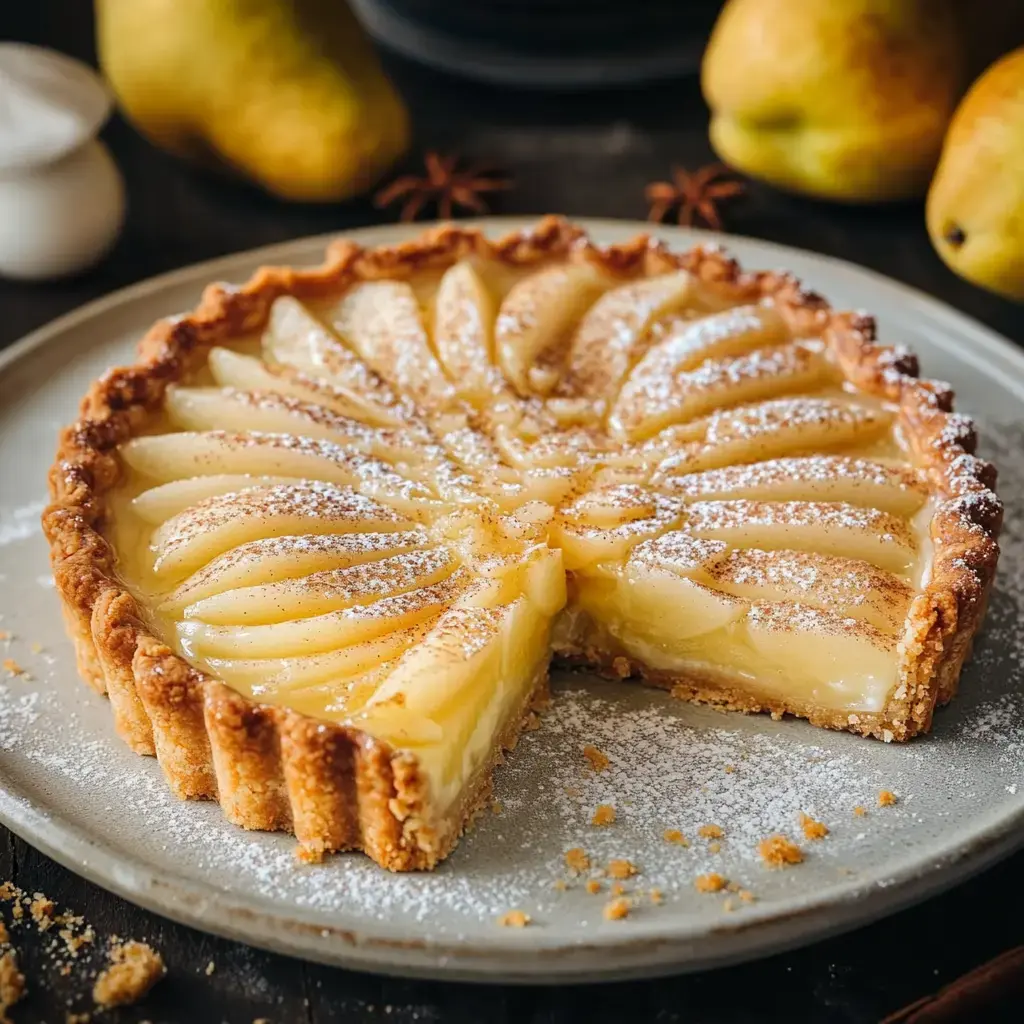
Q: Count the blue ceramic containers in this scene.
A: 0